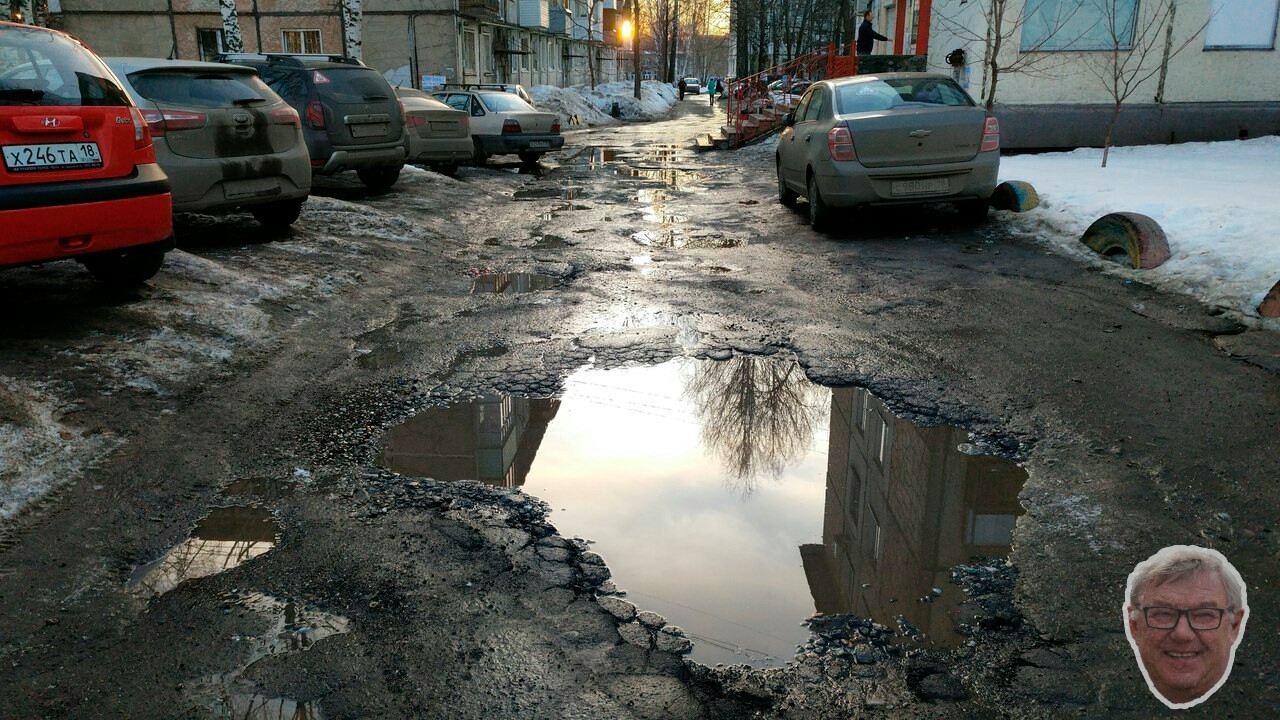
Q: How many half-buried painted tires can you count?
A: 3